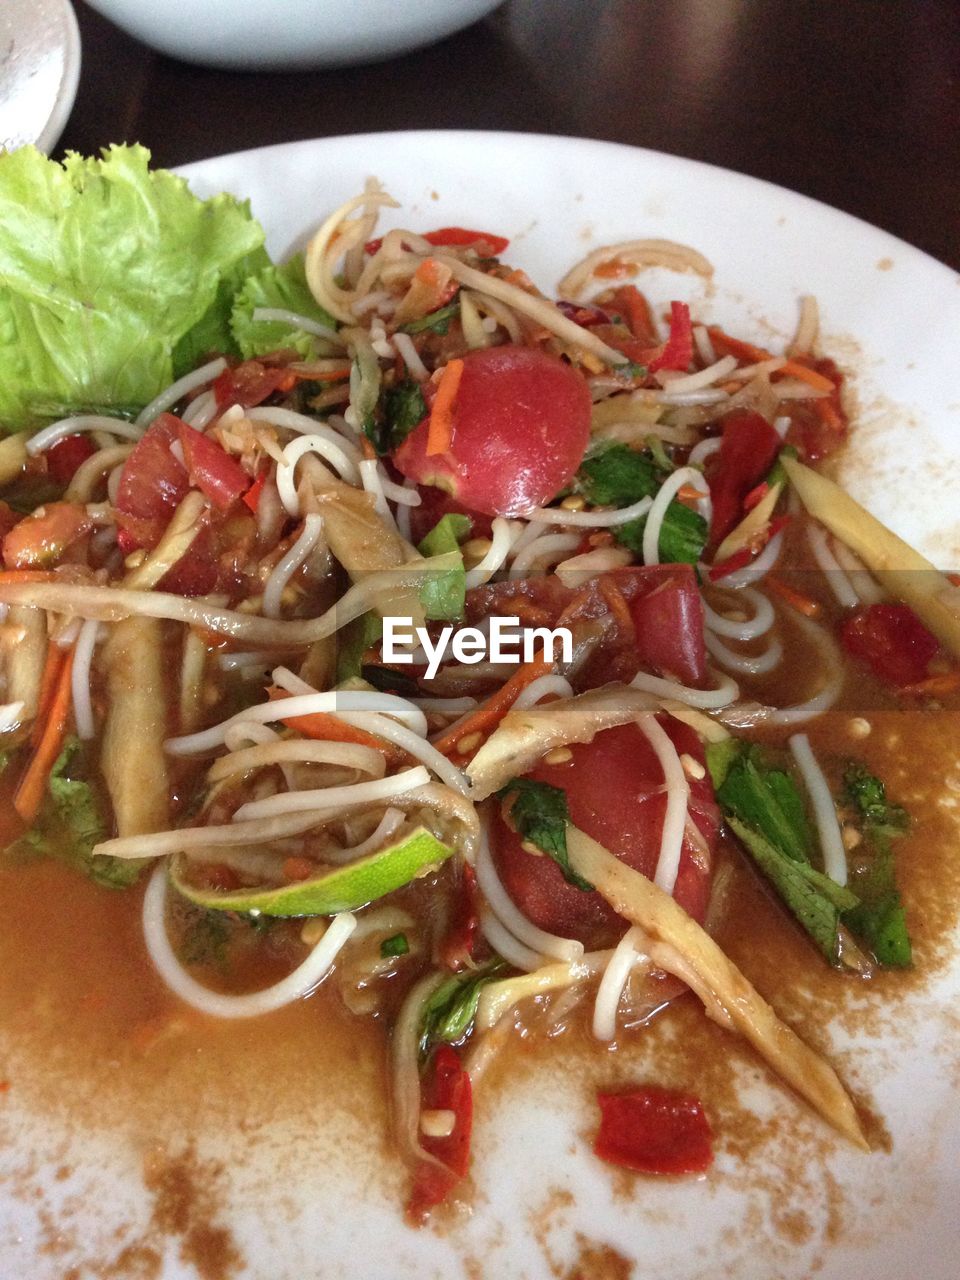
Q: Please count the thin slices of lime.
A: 1